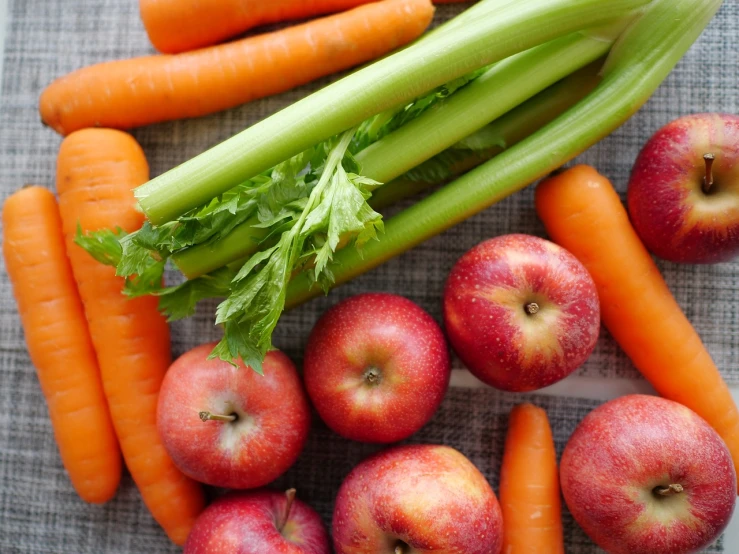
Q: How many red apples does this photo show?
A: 7